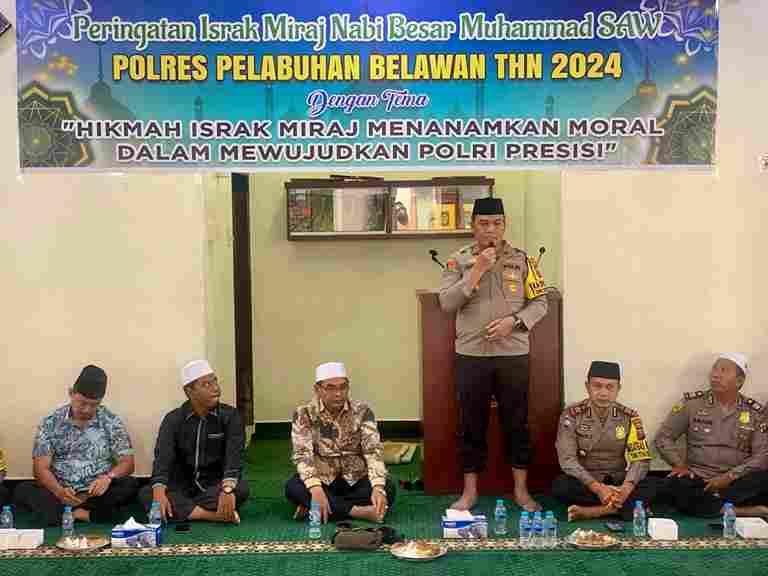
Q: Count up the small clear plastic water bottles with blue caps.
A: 10